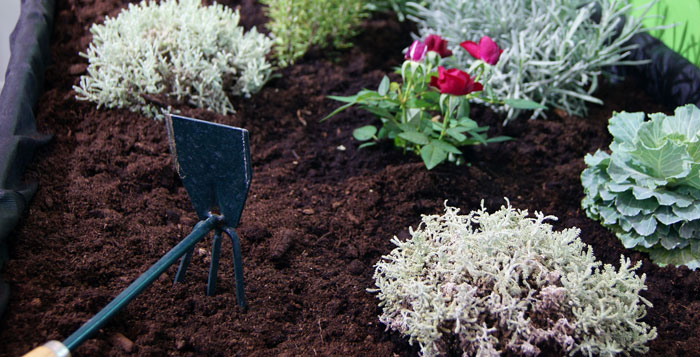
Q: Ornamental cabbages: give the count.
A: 1